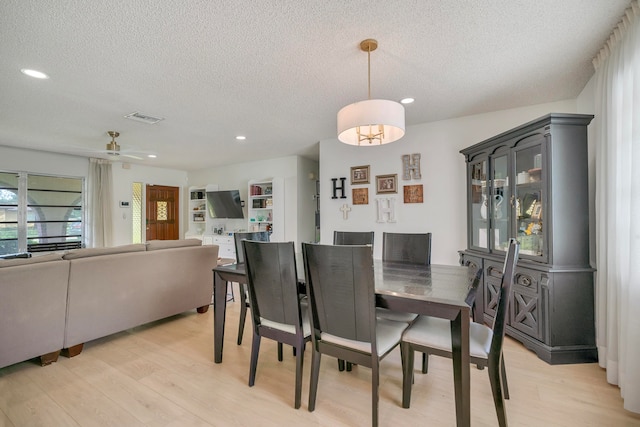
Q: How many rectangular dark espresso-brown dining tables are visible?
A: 1